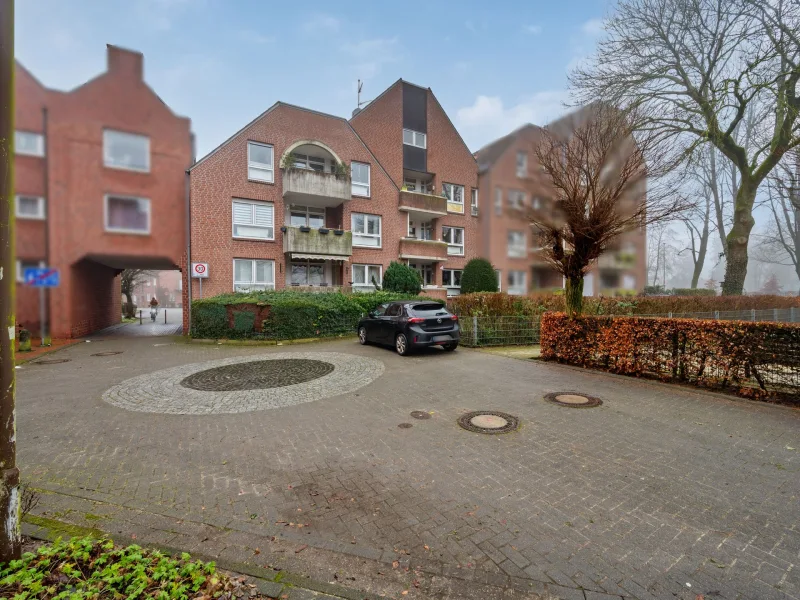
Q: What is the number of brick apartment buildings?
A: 3